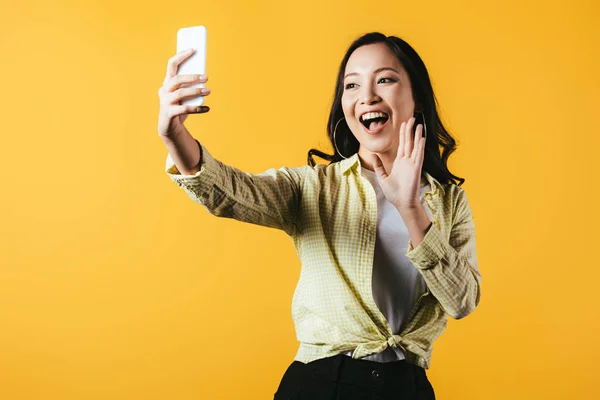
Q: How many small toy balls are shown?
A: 0